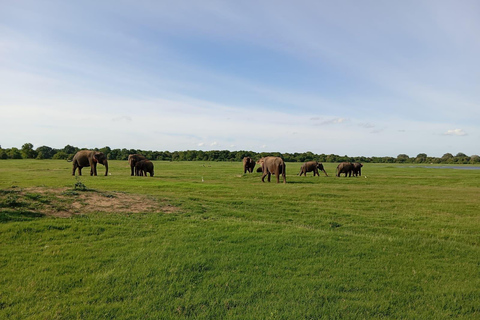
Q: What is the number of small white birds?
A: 3